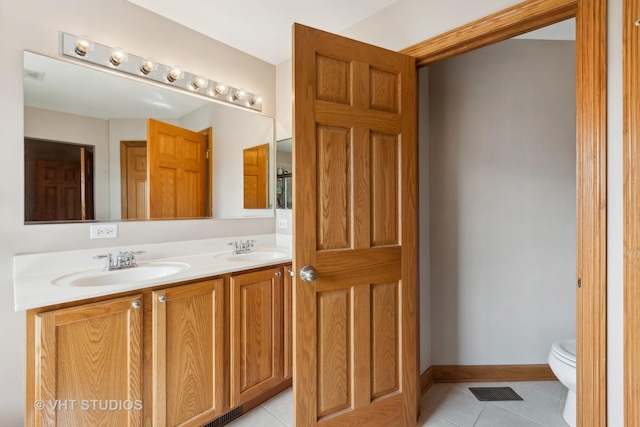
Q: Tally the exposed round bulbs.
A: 8